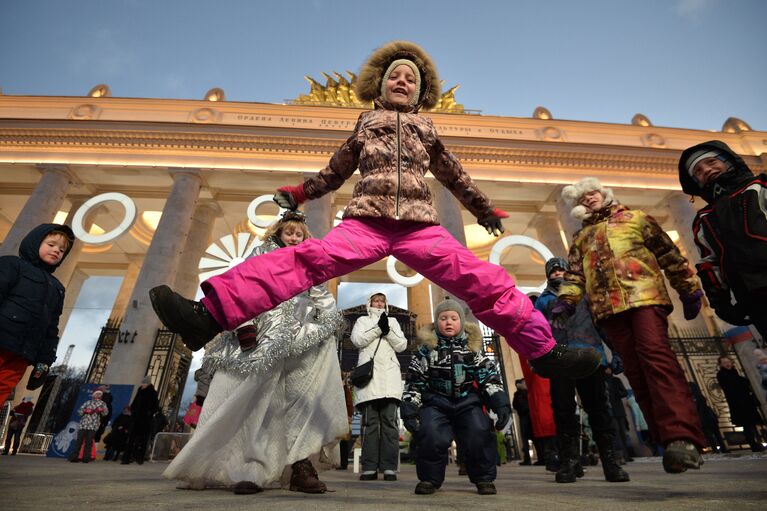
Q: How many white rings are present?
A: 4